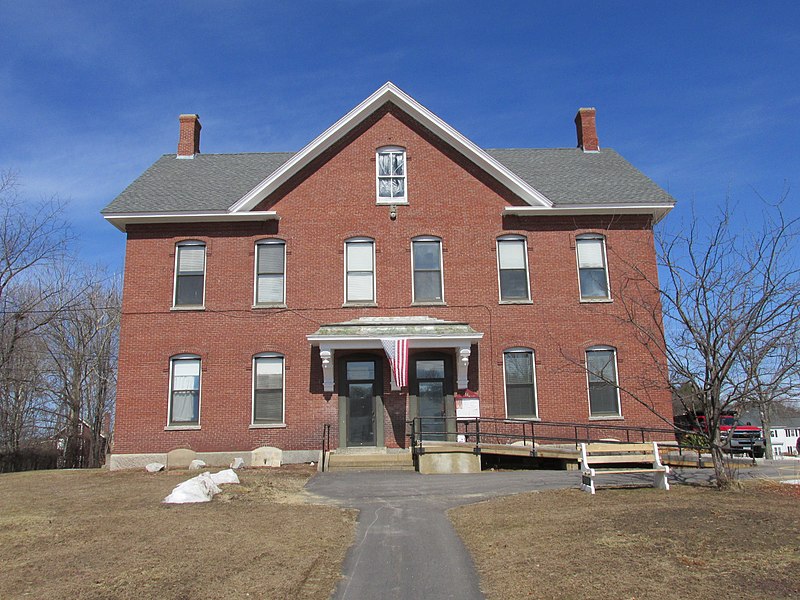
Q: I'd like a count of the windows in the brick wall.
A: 11